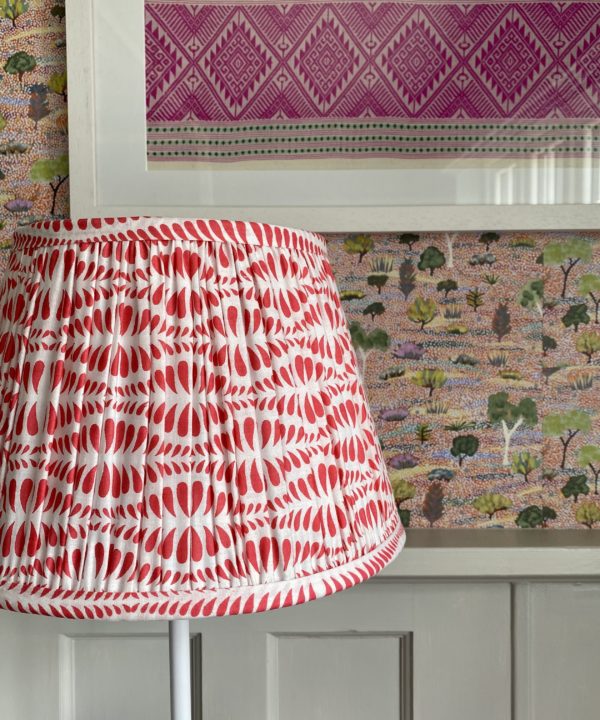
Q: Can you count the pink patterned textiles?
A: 1